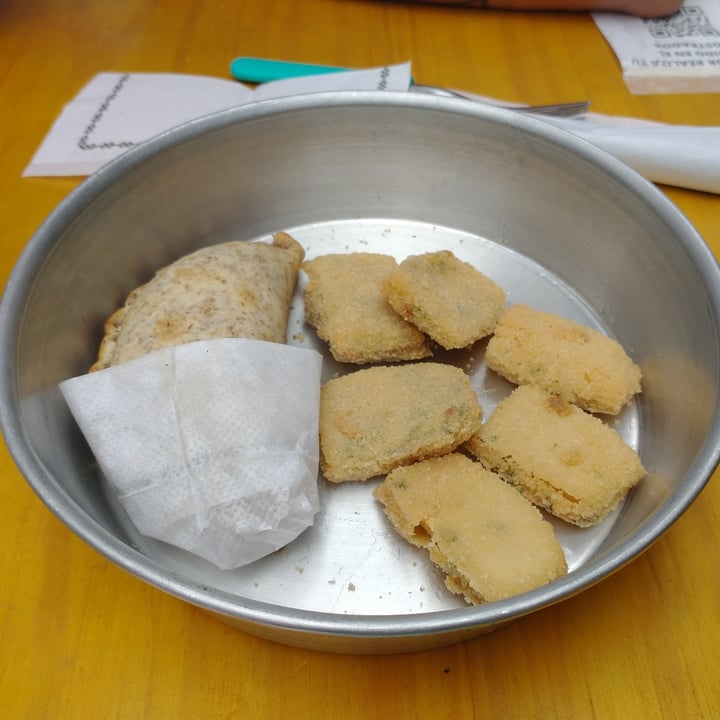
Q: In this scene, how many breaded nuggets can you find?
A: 6